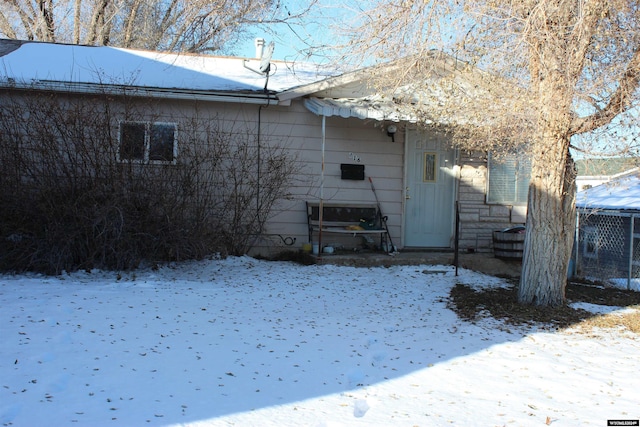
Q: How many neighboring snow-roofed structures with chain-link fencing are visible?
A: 1